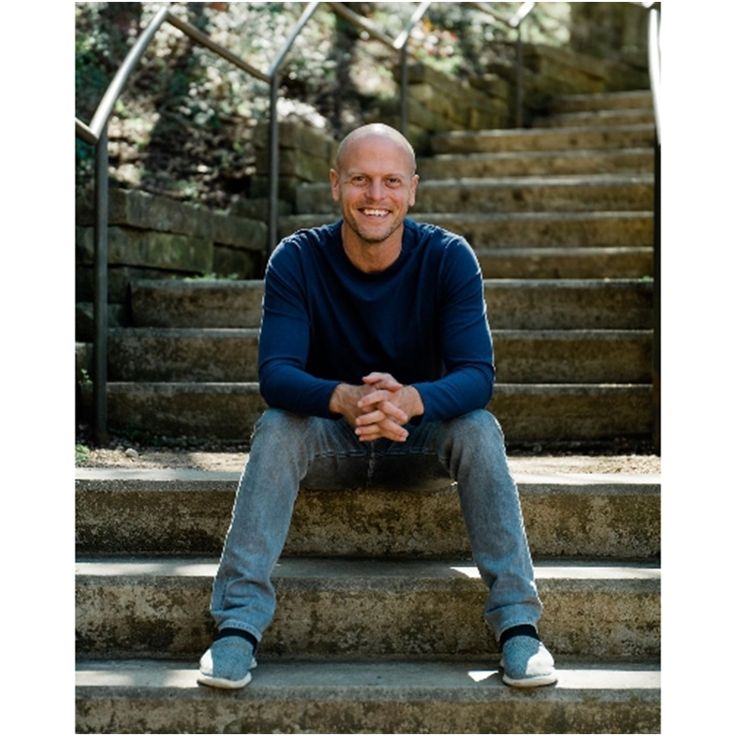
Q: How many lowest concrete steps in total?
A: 3